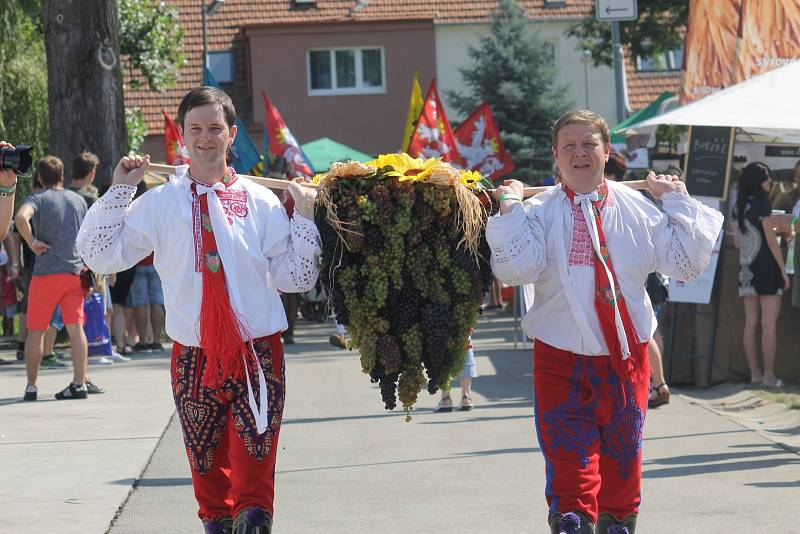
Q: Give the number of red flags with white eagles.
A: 4